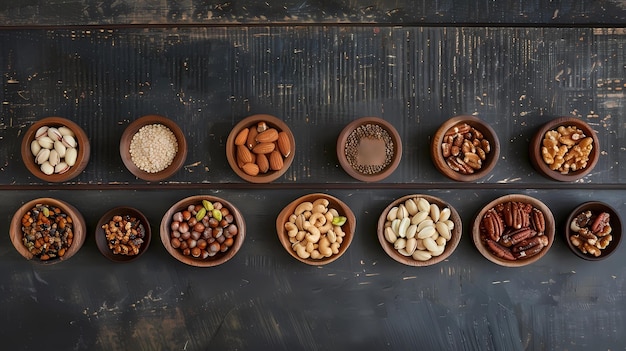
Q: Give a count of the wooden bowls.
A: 13